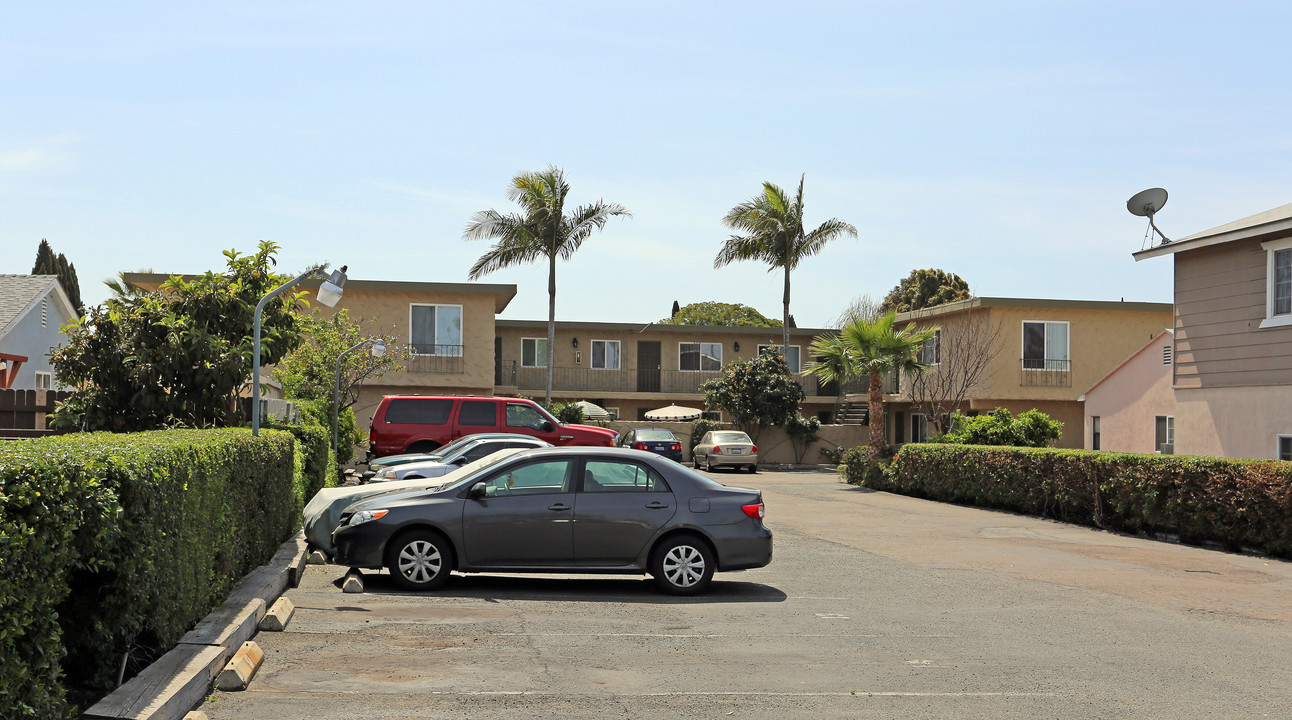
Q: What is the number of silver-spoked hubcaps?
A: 2